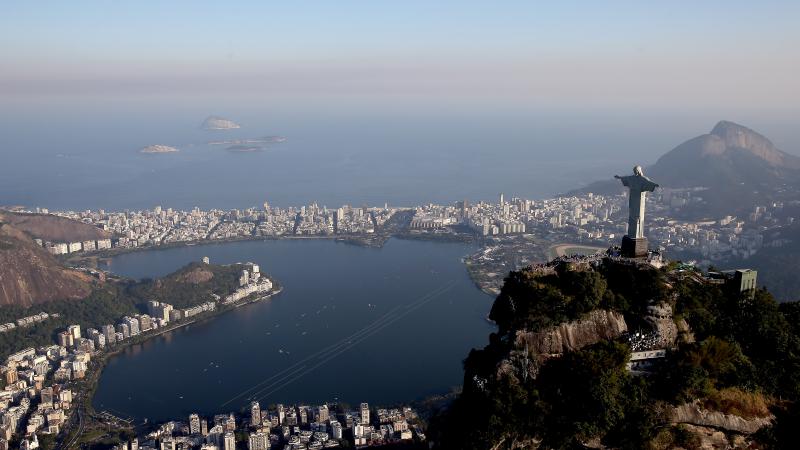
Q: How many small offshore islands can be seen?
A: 4